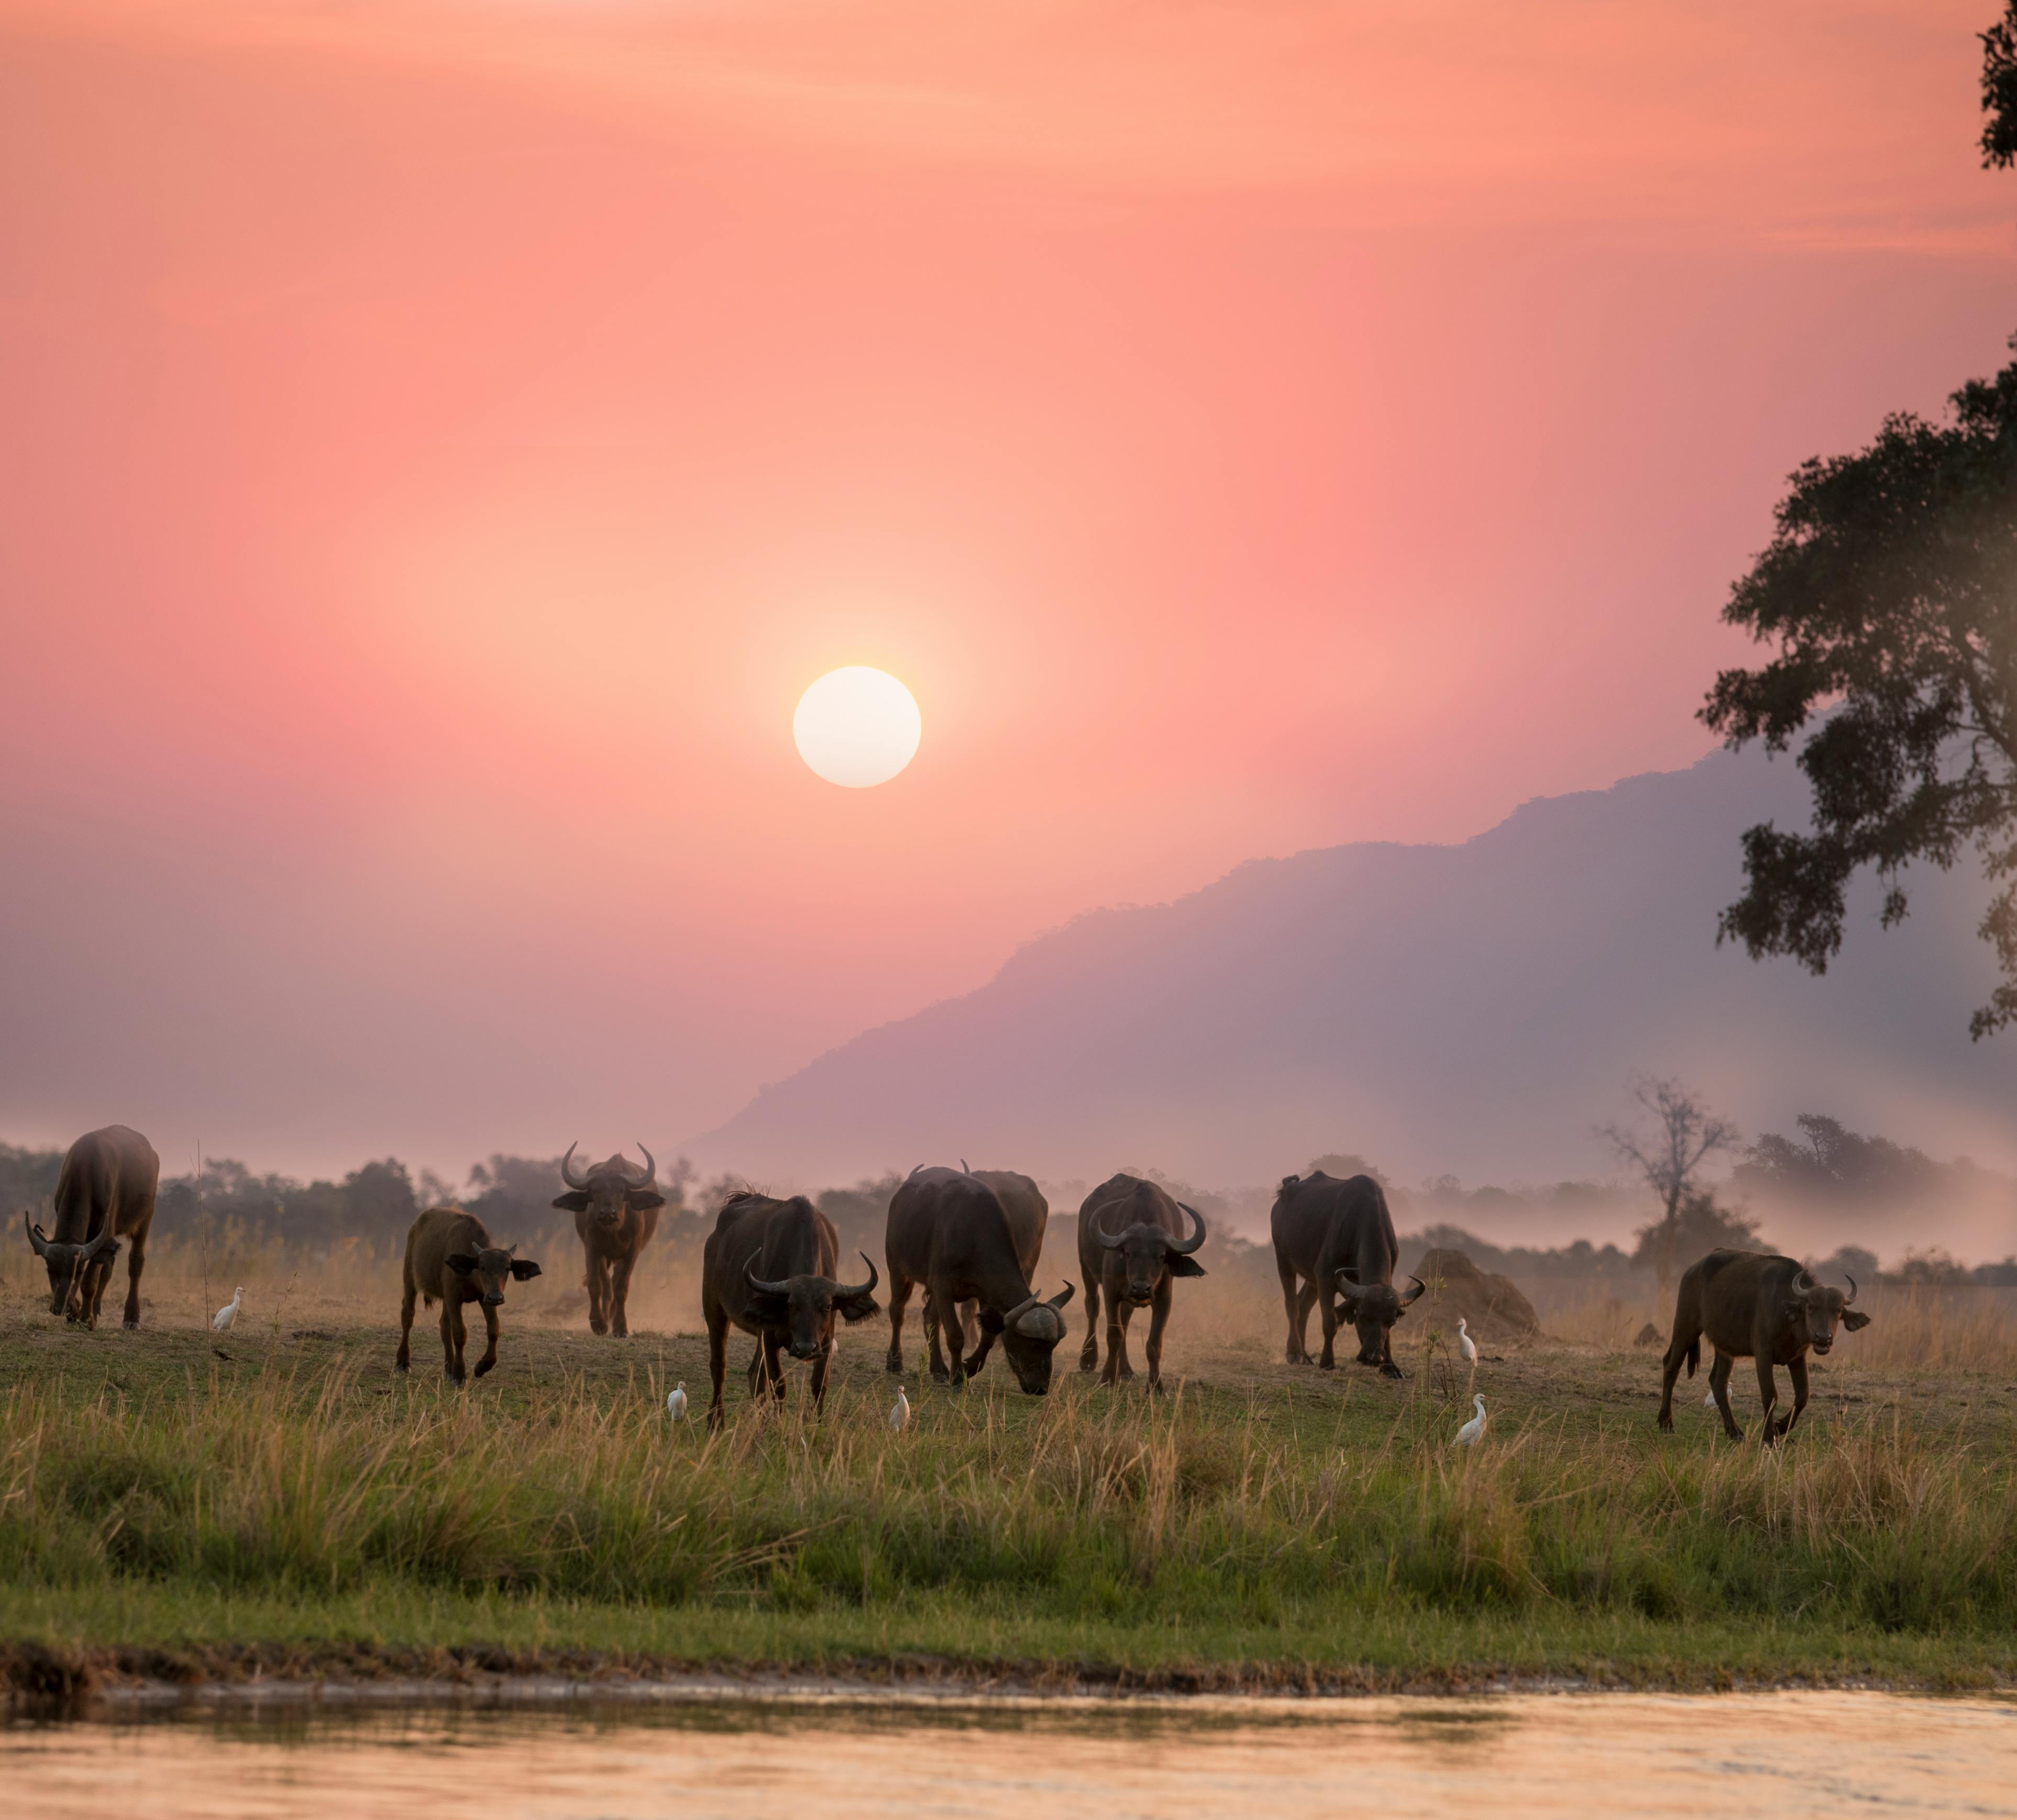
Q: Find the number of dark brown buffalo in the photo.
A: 9